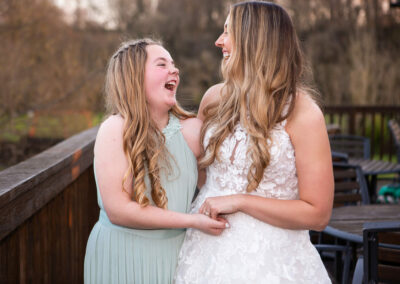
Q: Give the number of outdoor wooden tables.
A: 2